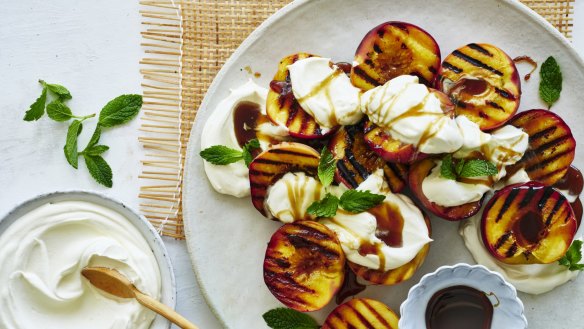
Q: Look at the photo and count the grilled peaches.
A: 12